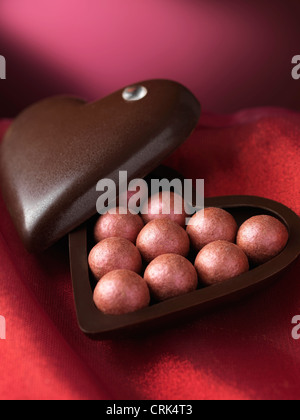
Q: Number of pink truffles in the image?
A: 10